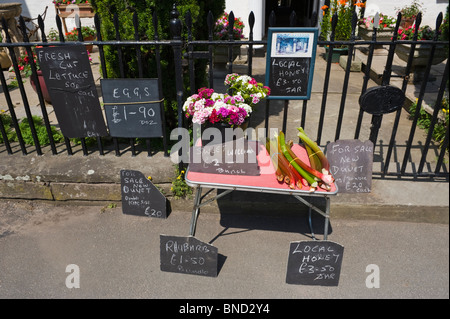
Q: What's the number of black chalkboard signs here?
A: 8